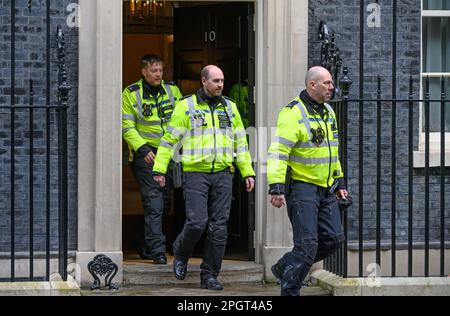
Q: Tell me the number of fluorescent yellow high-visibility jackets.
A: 3